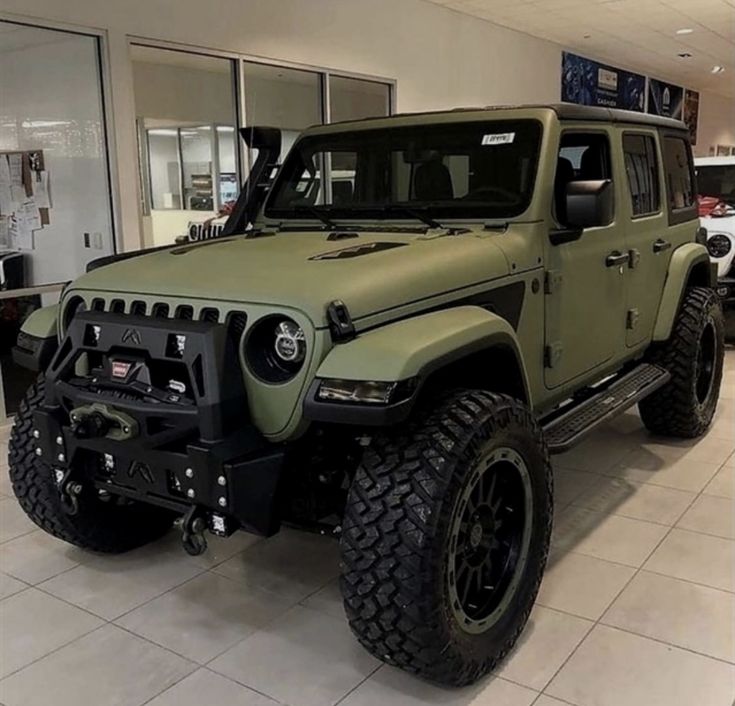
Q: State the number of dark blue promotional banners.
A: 2